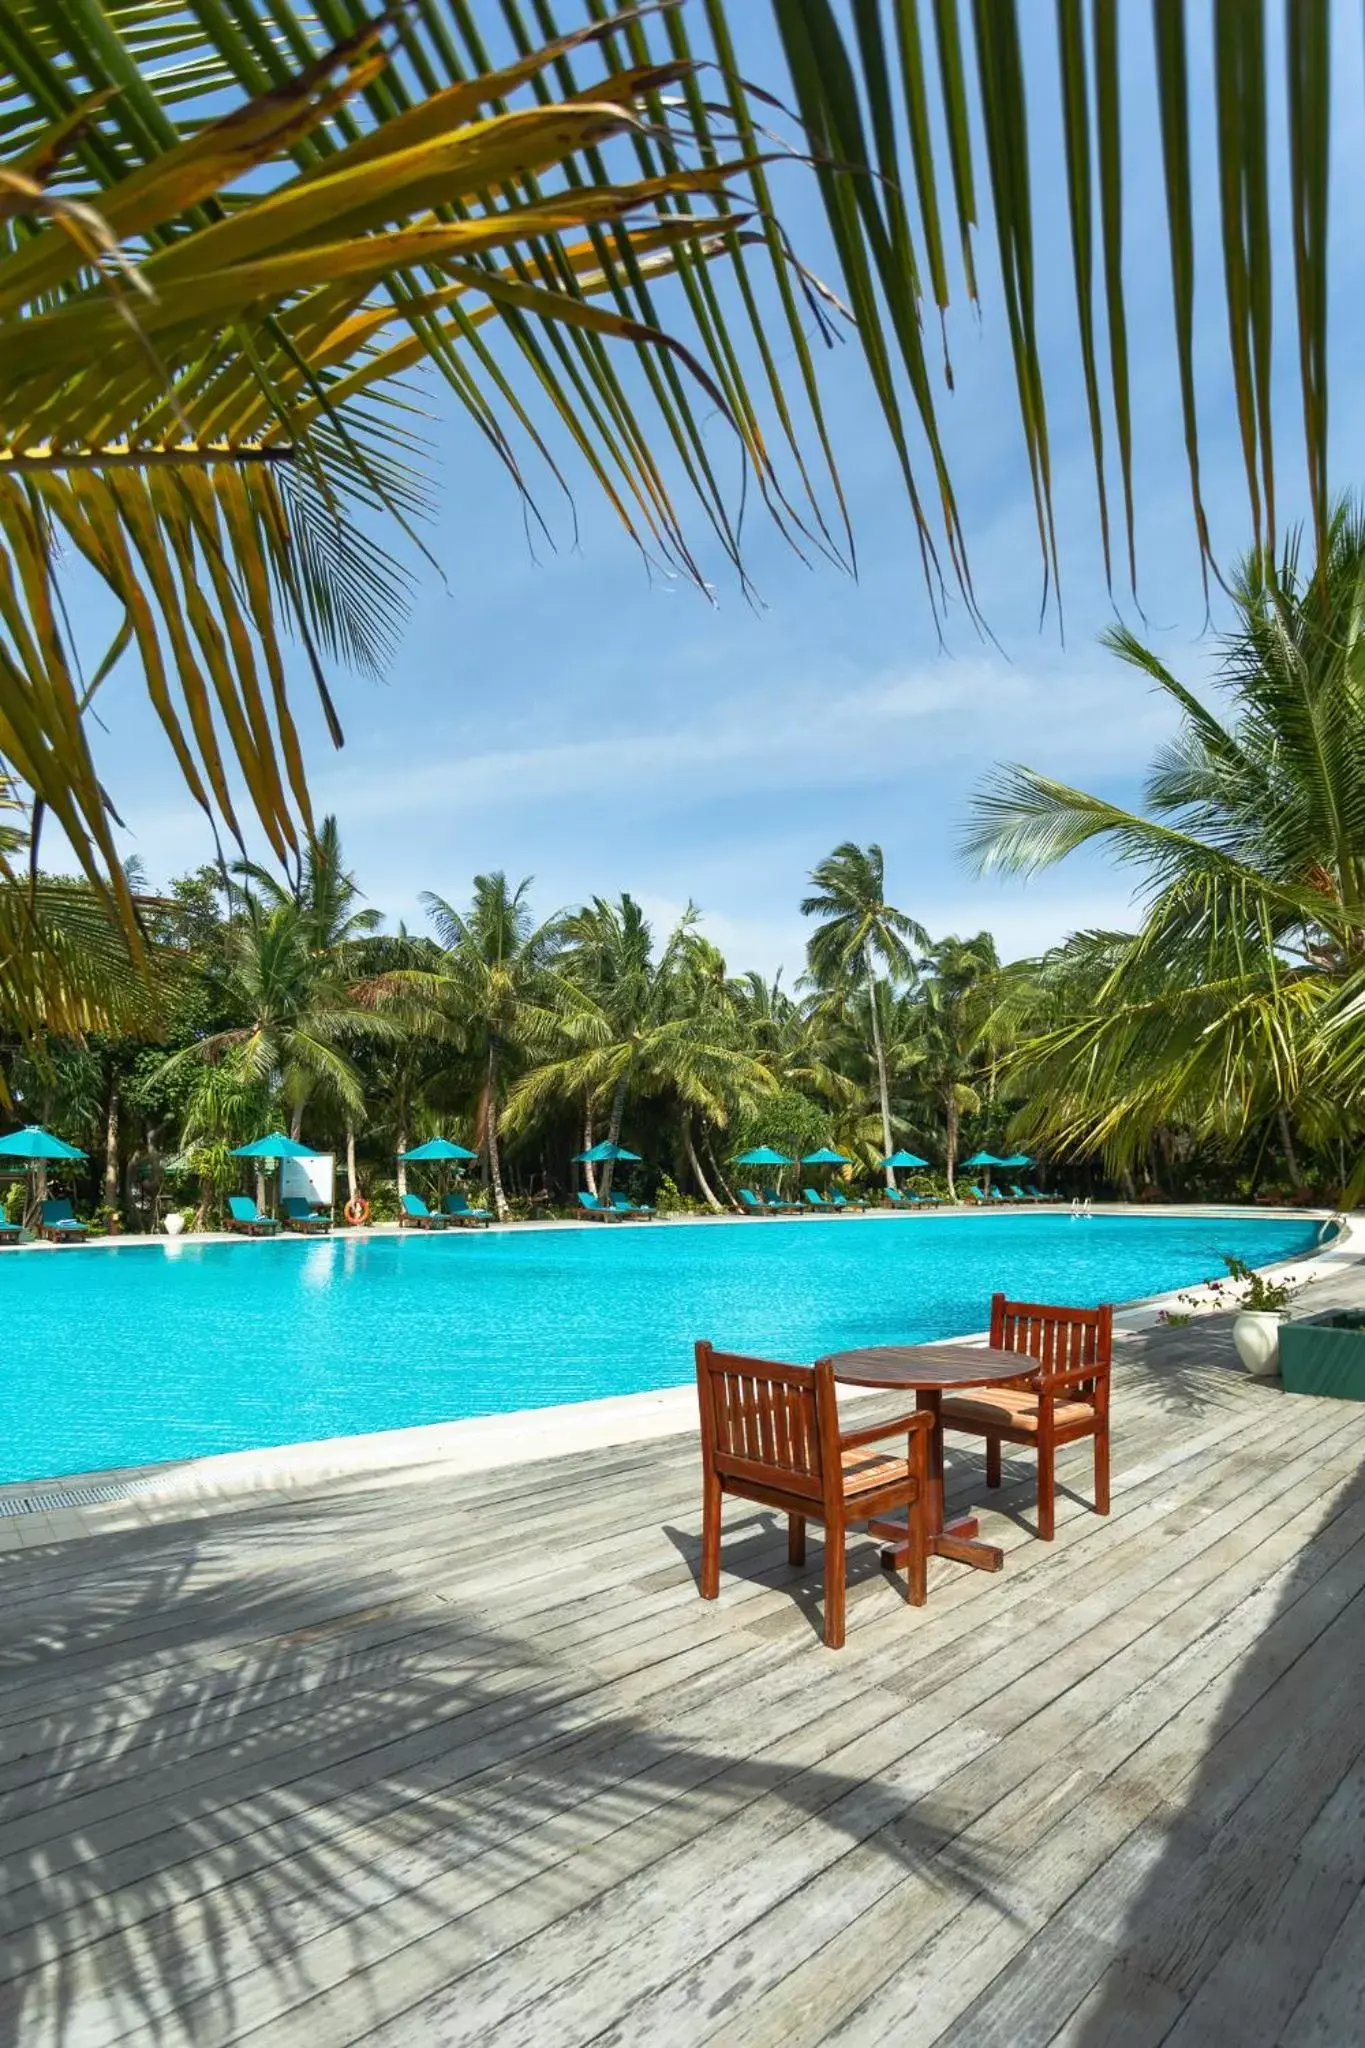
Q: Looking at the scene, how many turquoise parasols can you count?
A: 9